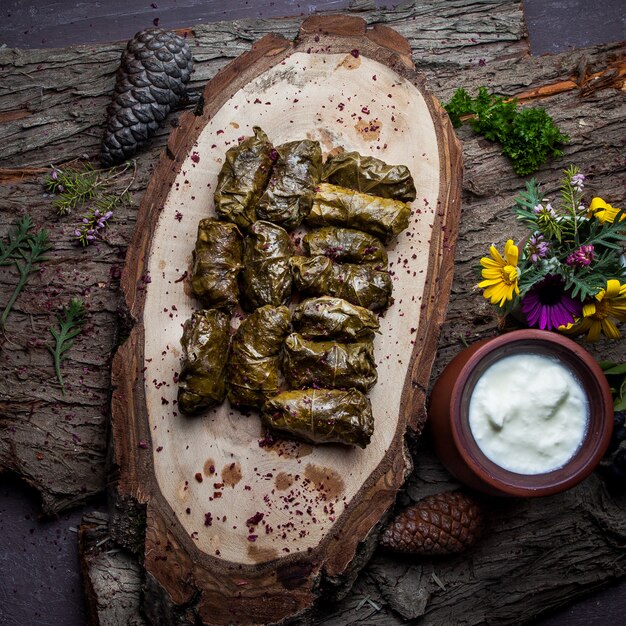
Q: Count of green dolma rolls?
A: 13